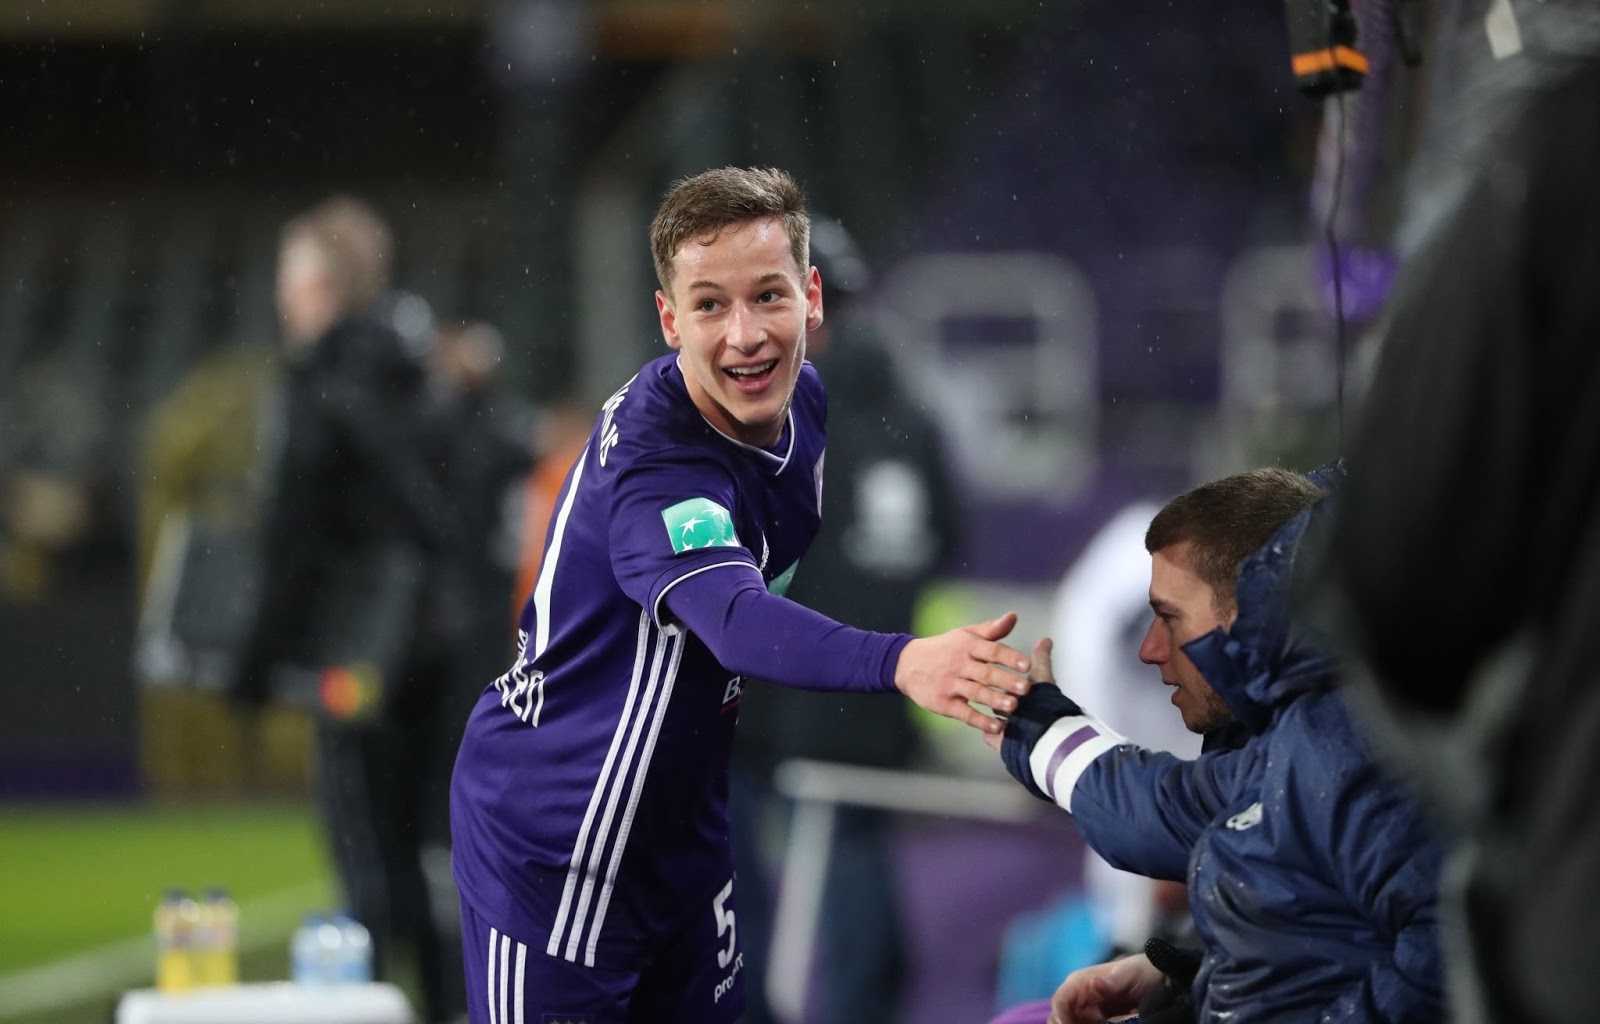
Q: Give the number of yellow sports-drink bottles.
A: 2